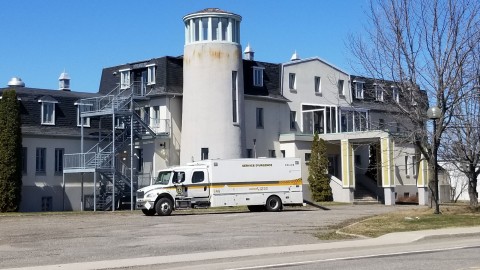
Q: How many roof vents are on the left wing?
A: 2